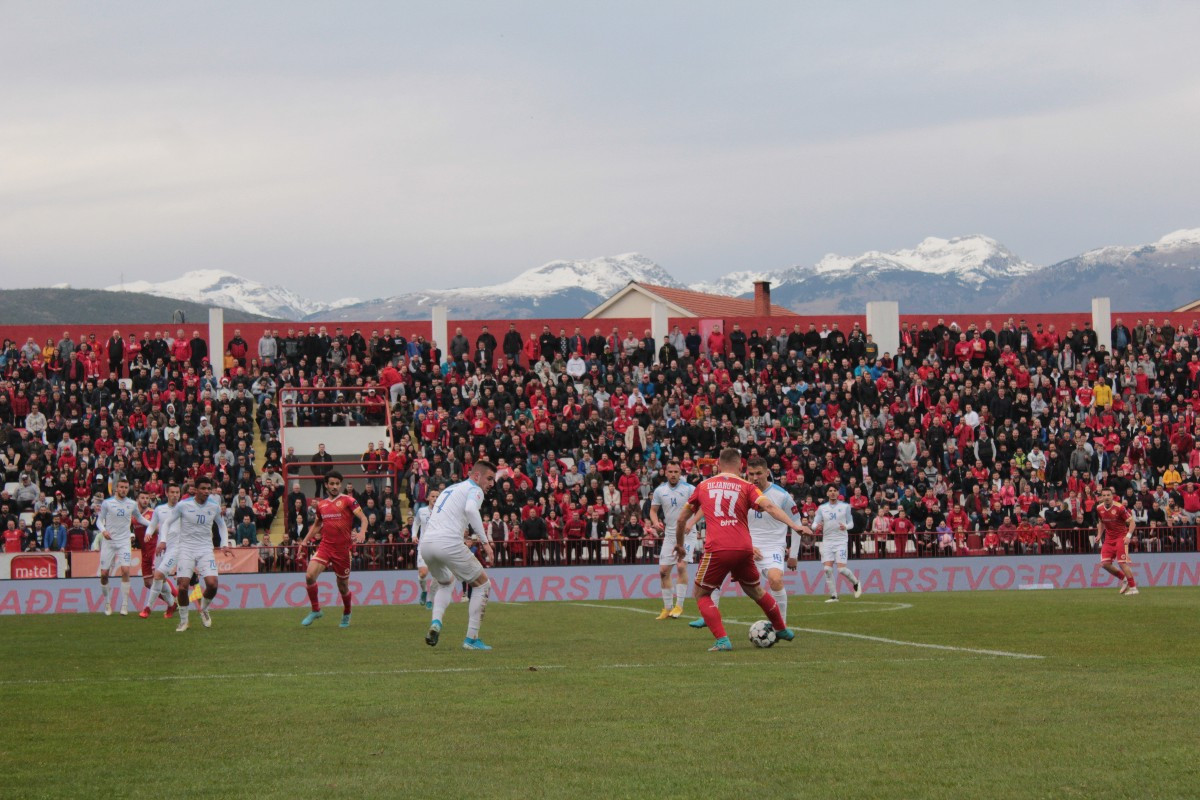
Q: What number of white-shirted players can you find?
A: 8